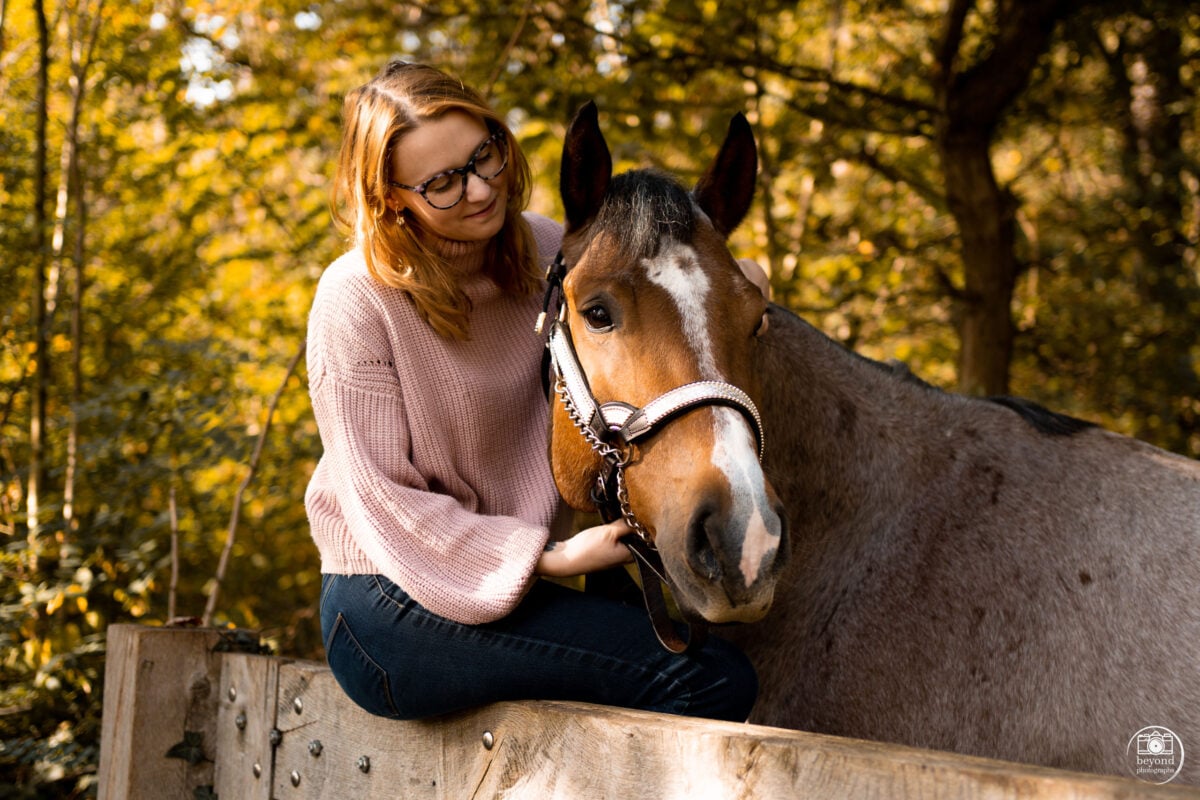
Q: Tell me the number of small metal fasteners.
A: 9